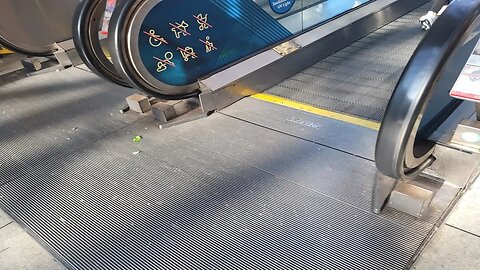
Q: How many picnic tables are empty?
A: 0